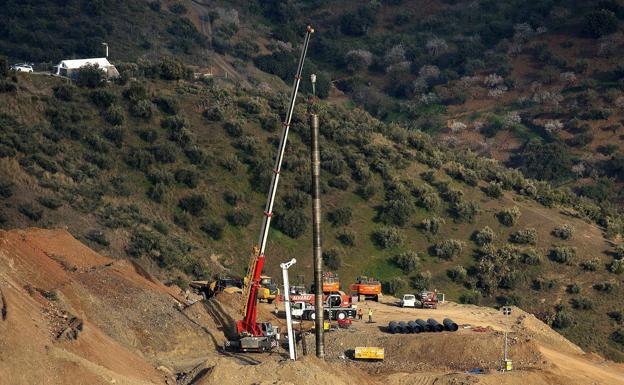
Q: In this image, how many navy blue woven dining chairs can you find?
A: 0